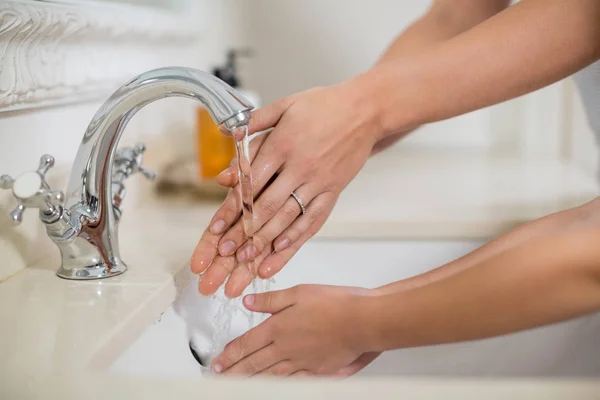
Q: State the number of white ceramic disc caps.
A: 1